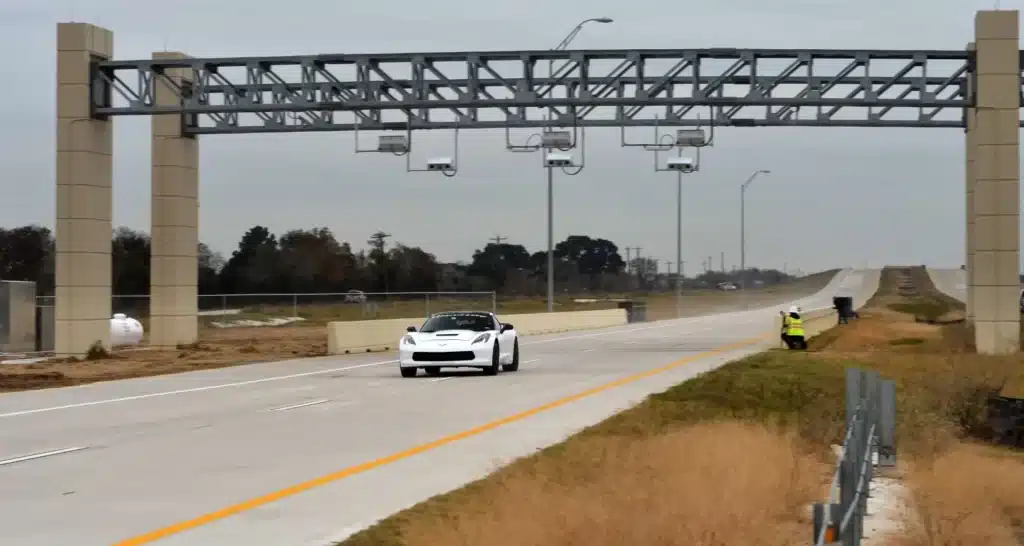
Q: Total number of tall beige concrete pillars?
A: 4